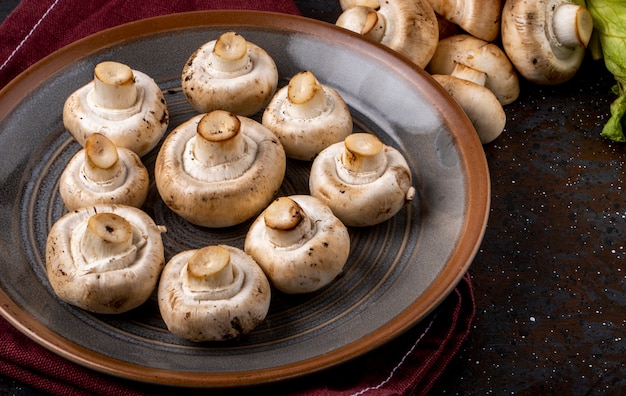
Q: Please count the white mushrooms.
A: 15